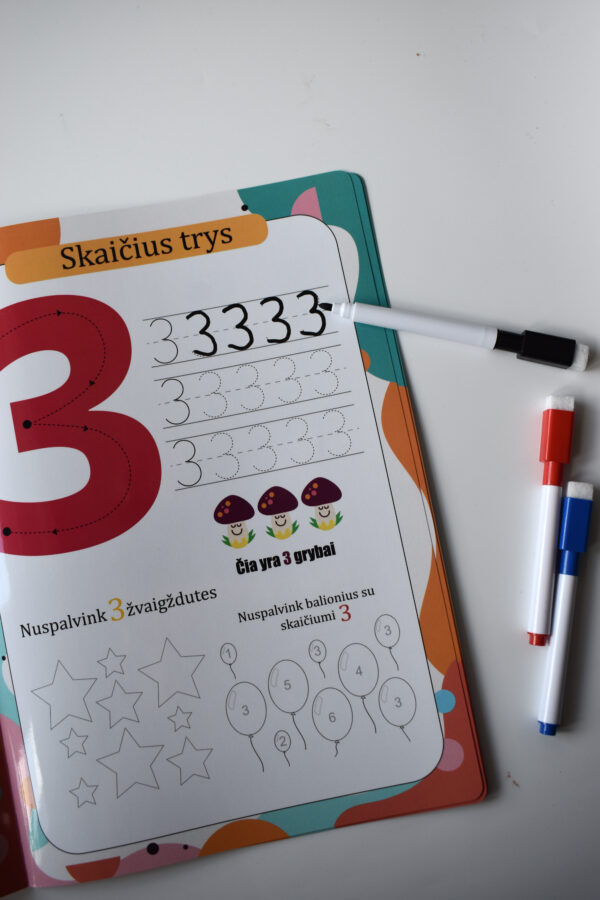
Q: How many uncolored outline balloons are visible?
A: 9